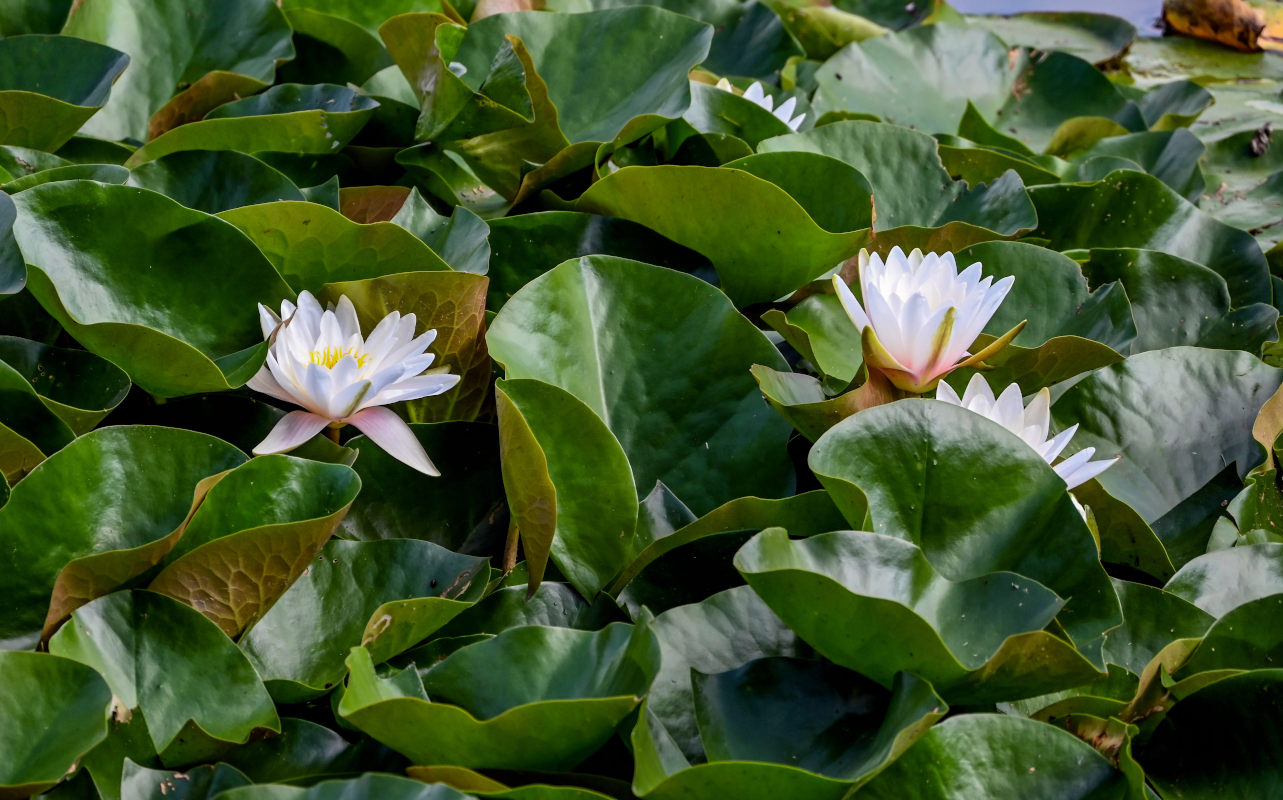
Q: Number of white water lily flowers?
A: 4